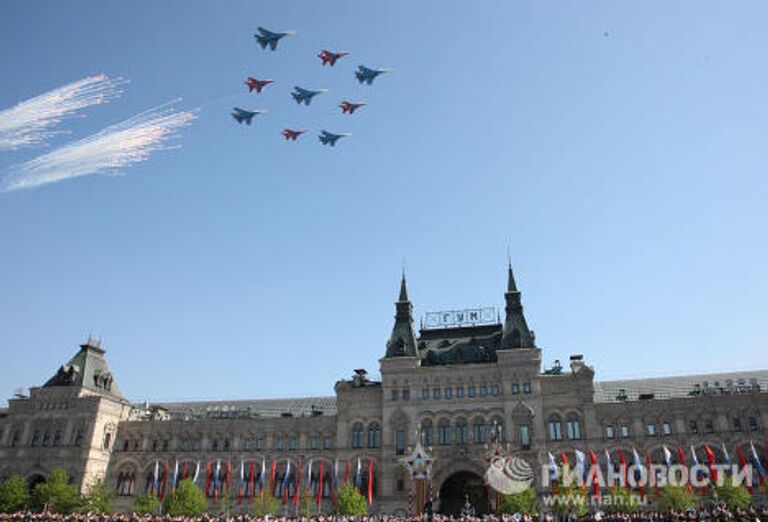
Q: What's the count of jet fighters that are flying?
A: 9